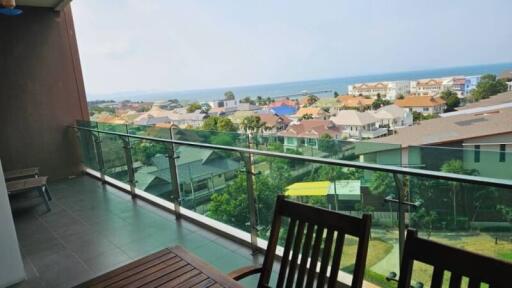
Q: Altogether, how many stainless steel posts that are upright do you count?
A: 5